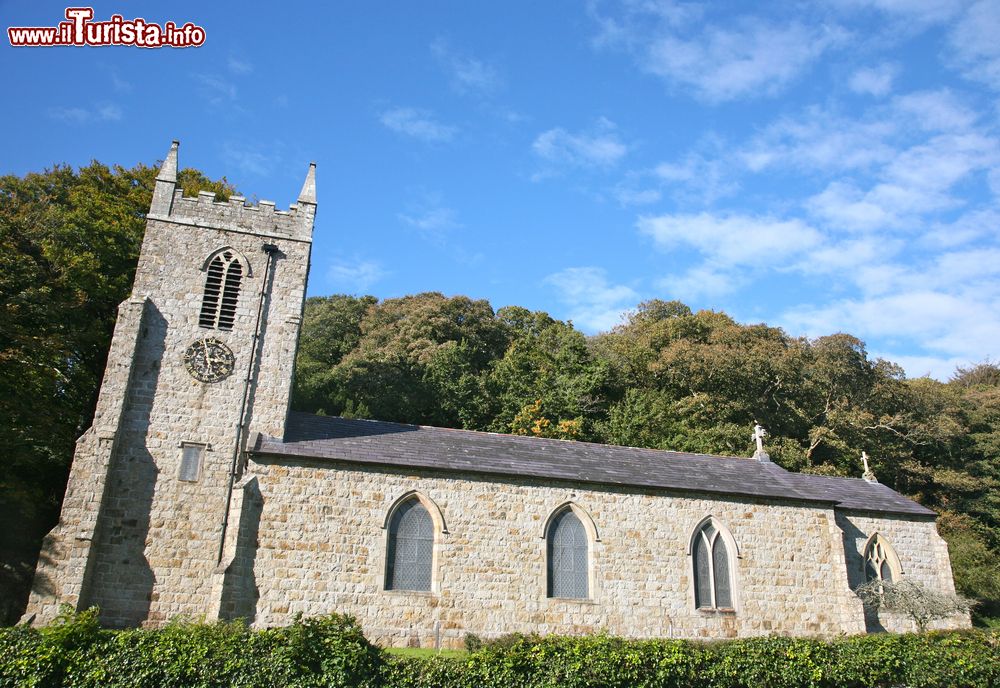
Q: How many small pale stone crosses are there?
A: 2